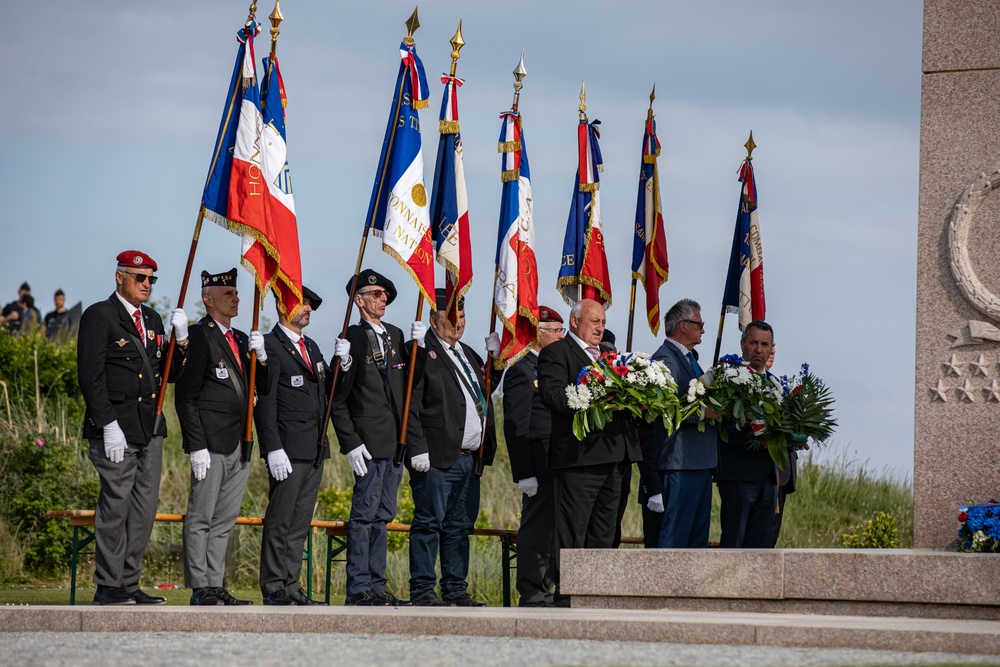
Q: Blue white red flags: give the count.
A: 8